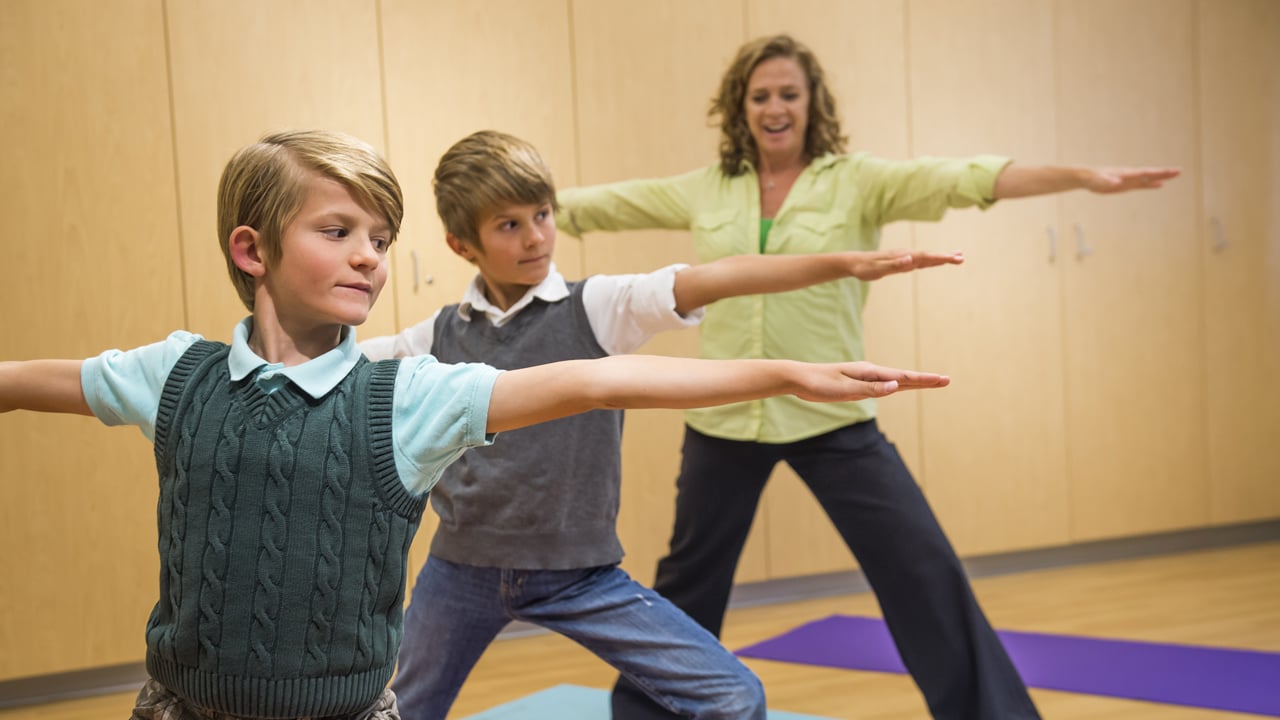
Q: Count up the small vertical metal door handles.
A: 4